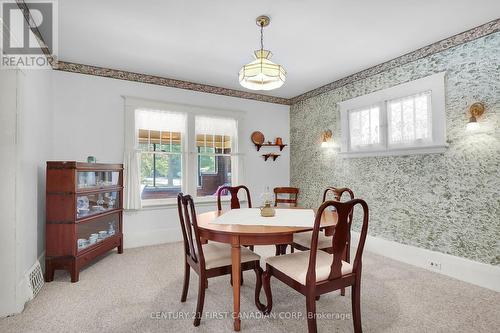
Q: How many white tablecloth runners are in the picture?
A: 1